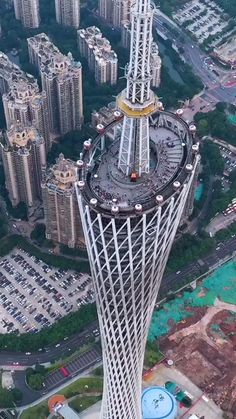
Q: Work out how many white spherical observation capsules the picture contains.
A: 15